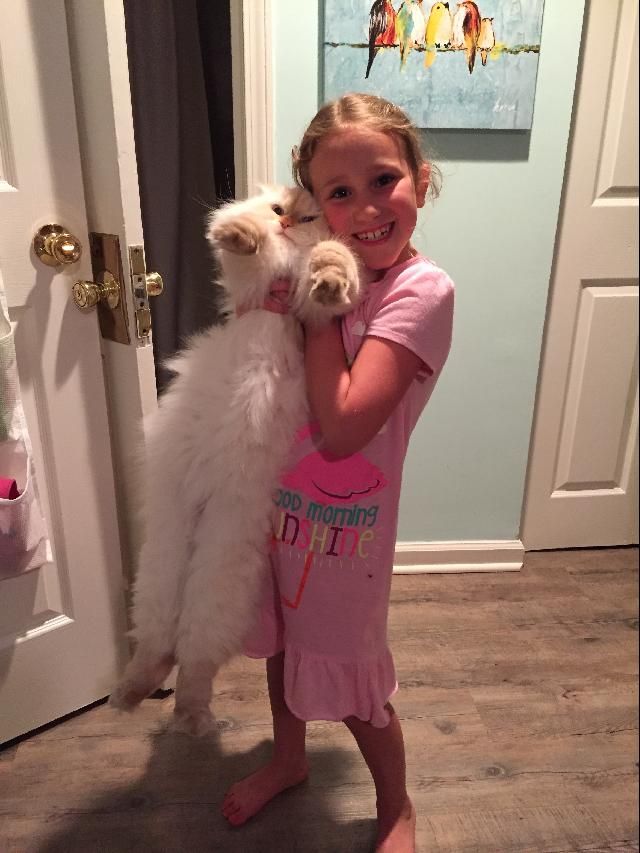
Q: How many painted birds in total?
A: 5